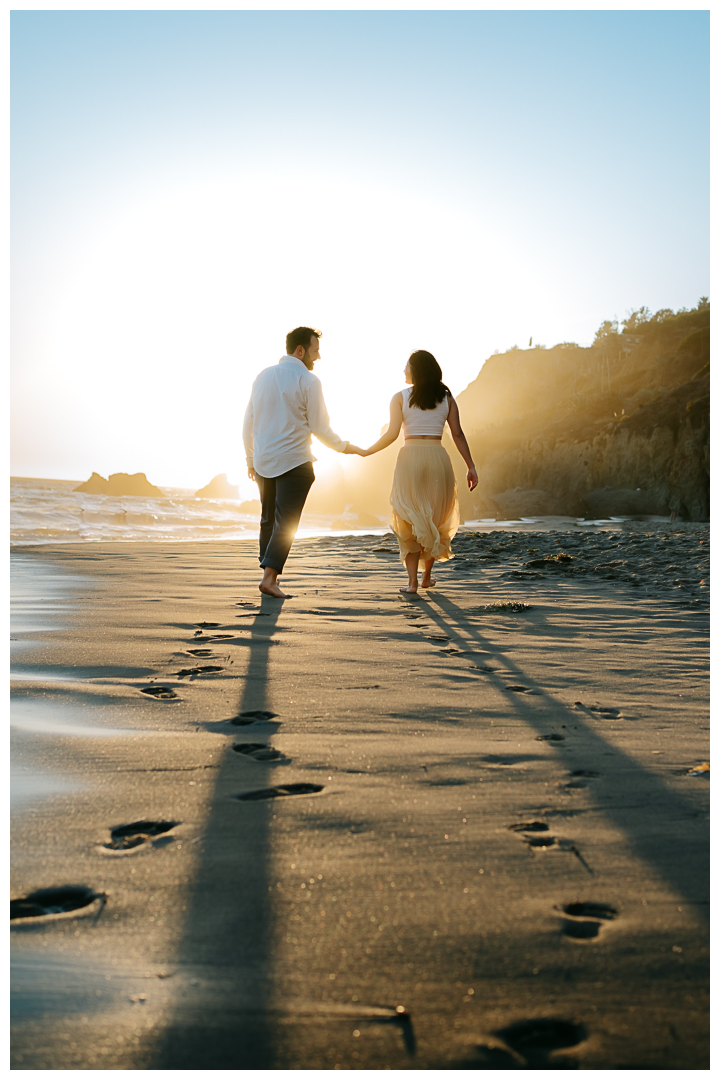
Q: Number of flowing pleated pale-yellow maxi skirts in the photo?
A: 1